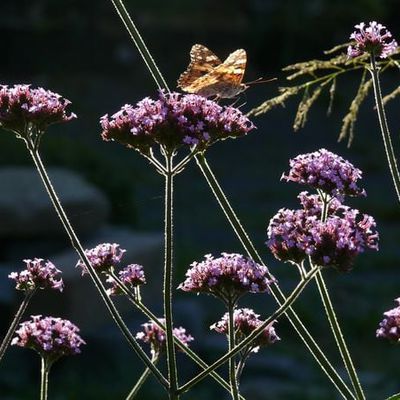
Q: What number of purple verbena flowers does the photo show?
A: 13